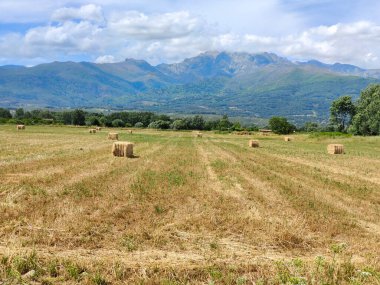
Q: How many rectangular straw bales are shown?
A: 10